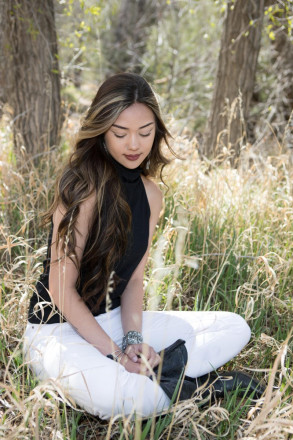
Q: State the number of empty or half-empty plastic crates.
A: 0